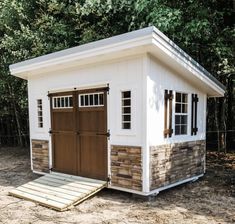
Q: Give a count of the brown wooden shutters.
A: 2